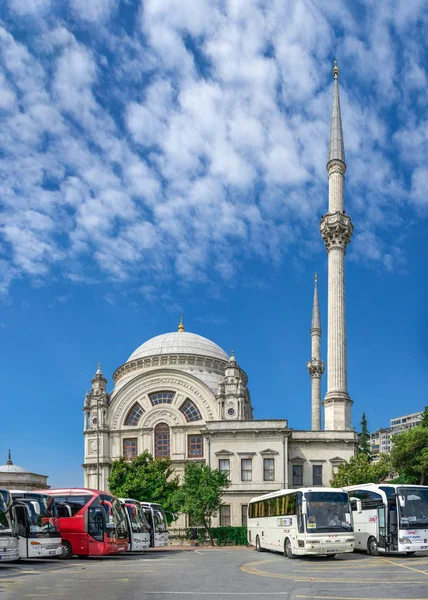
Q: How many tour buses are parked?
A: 7